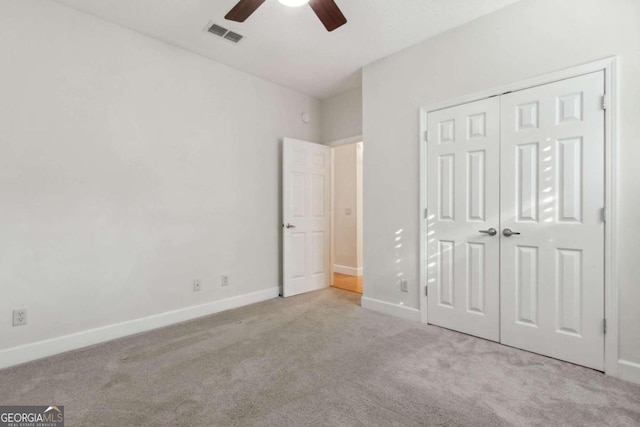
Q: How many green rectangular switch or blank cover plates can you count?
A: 0